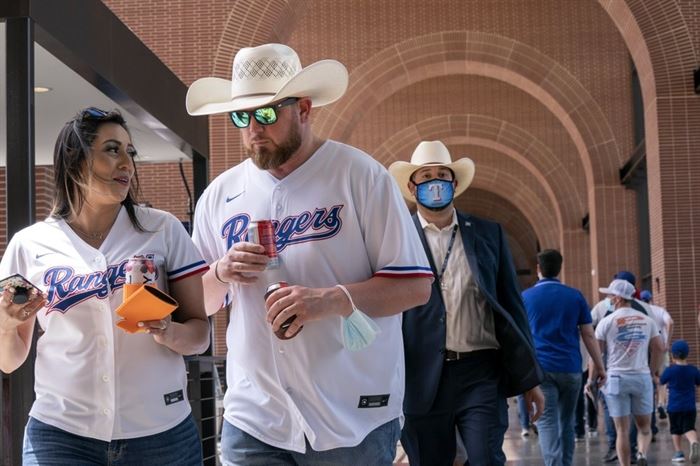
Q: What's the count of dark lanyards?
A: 1